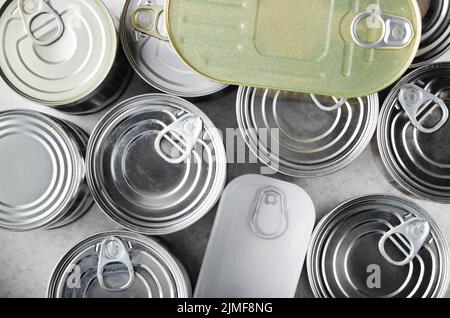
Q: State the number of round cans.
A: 9